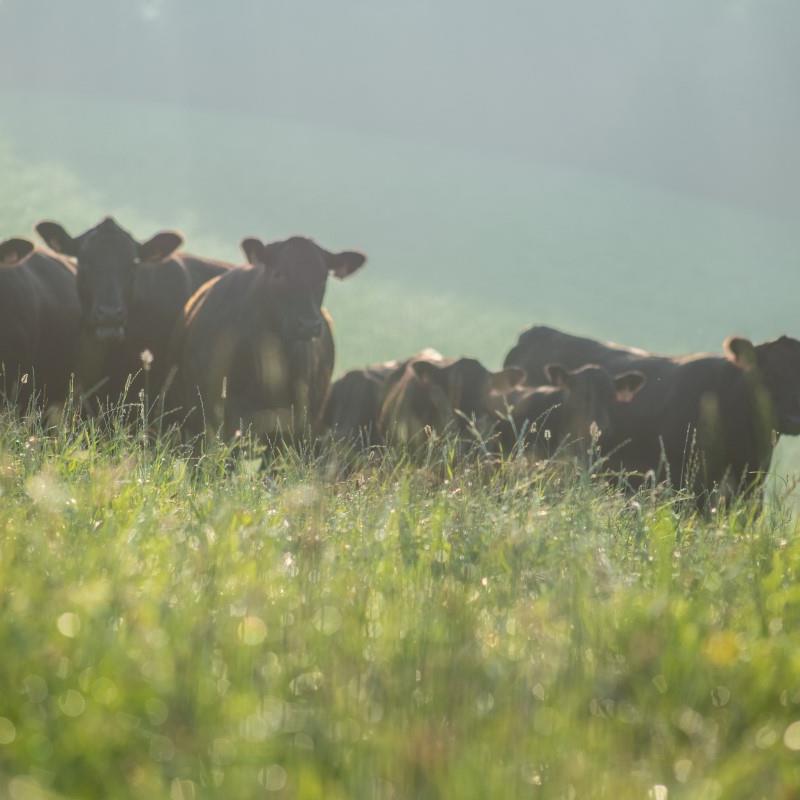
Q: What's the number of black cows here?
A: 7